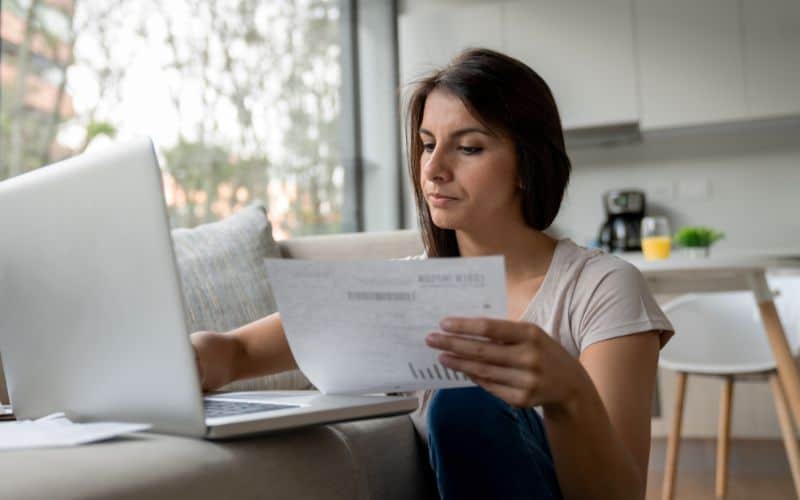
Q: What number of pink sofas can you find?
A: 0